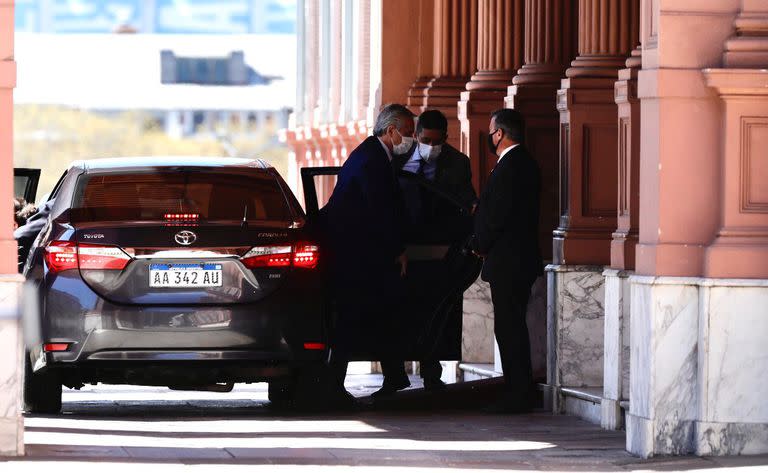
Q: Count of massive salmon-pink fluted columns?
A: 4